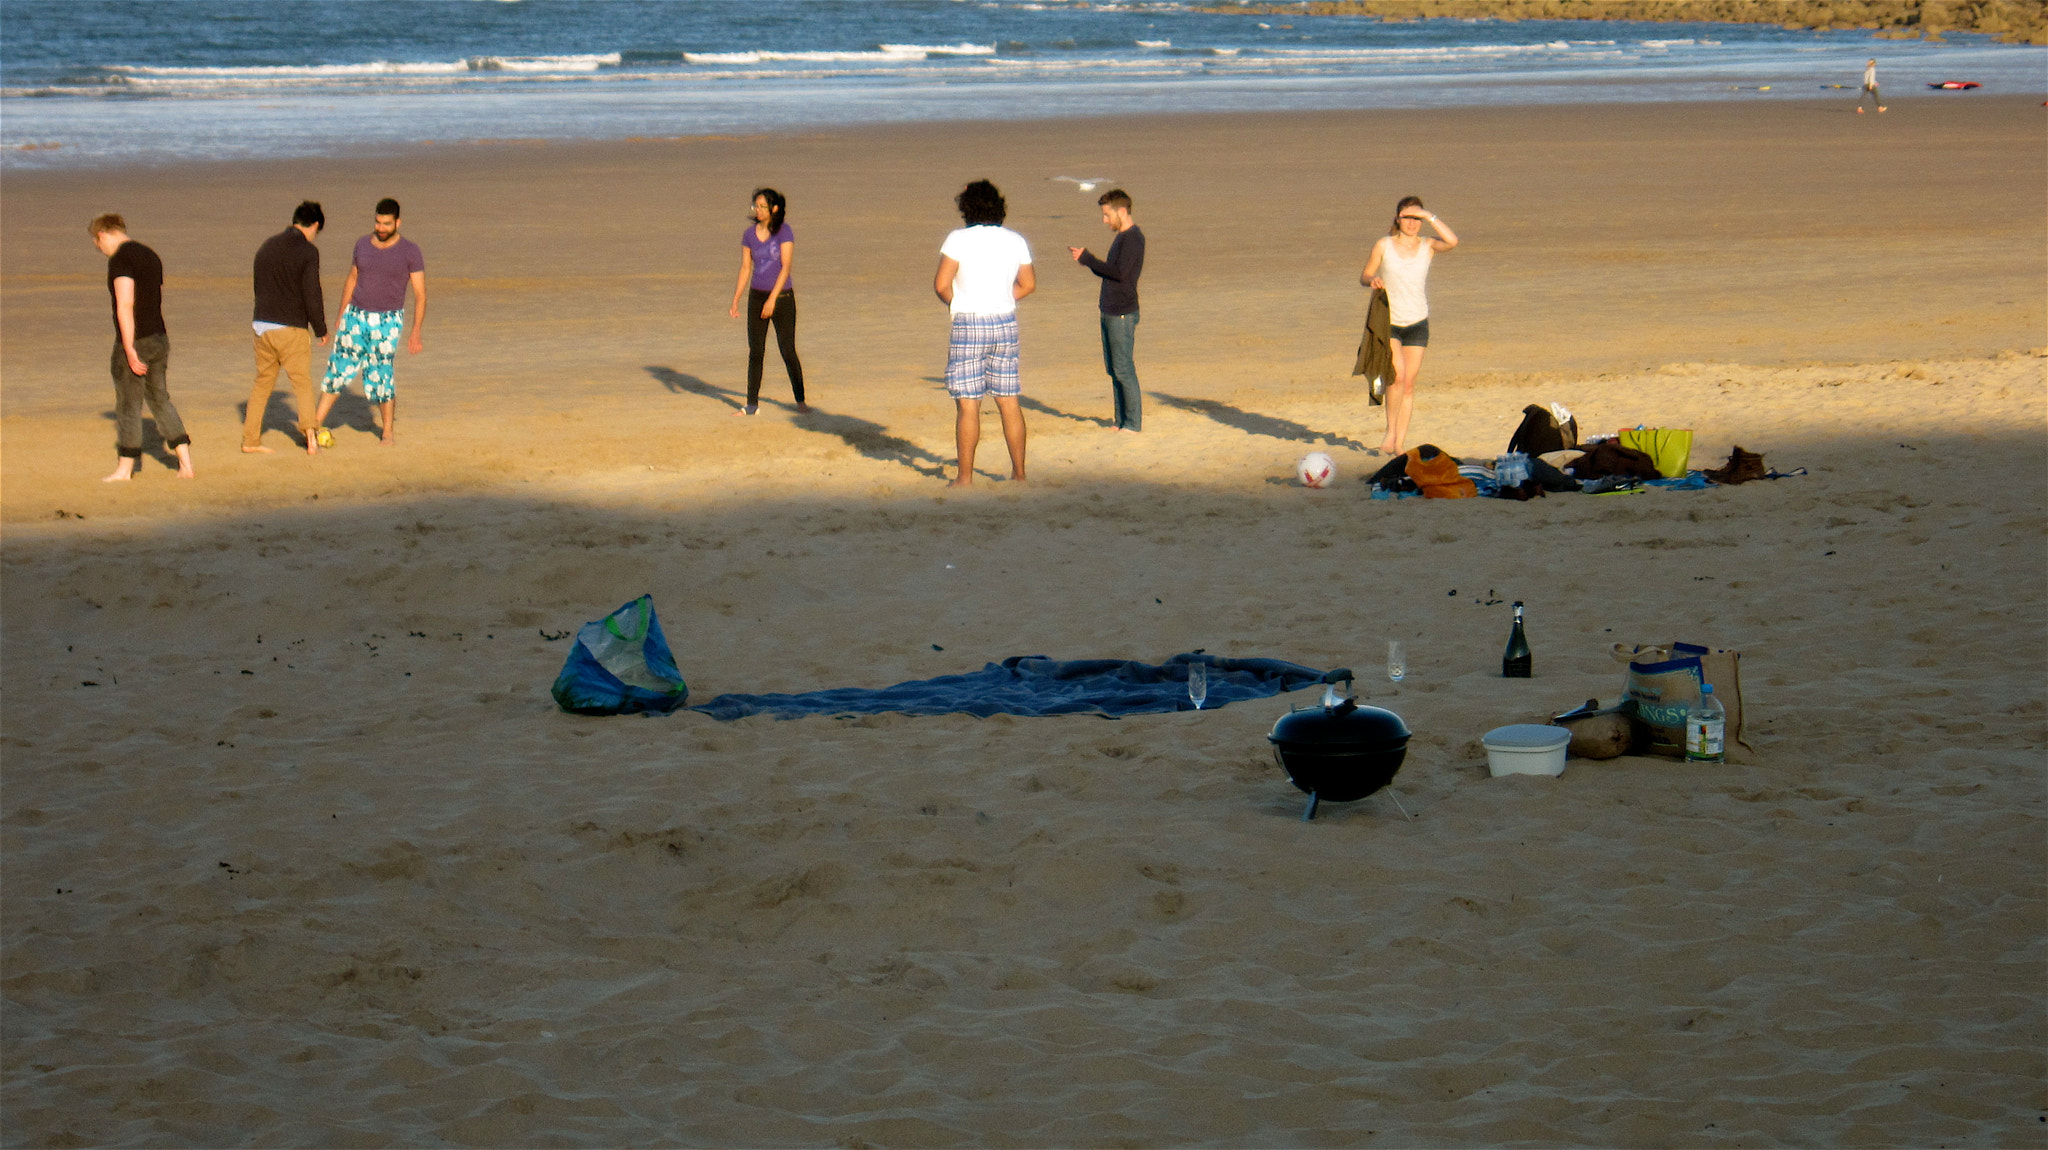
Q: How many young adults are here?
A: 7